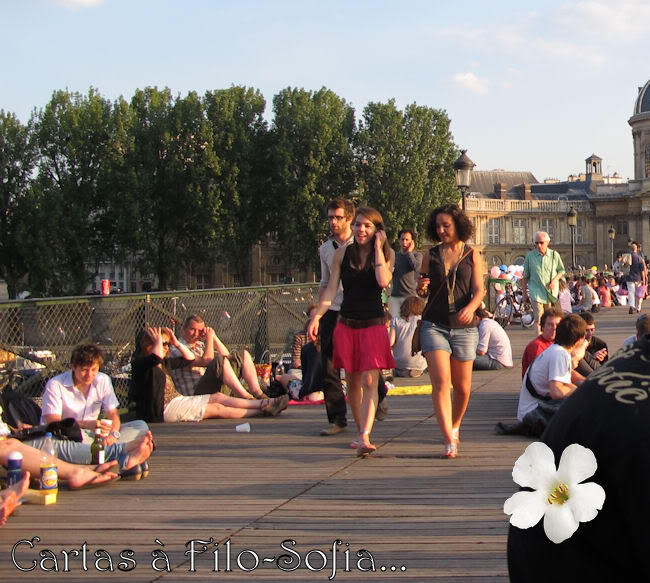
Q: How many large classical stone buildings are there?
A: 1